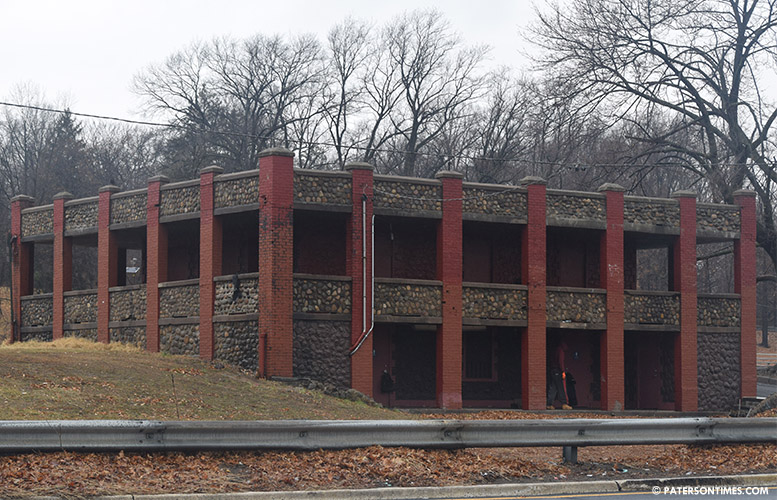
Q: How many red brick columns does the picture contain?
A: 12